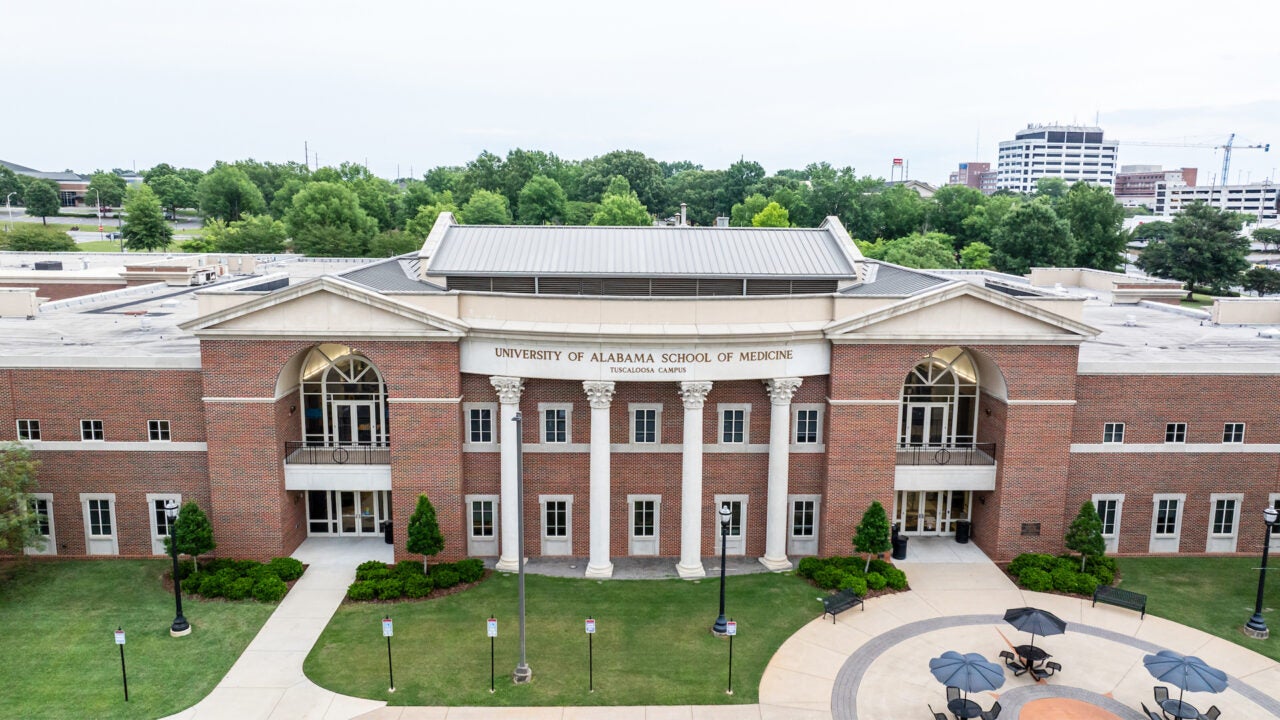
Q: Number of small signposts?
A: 5